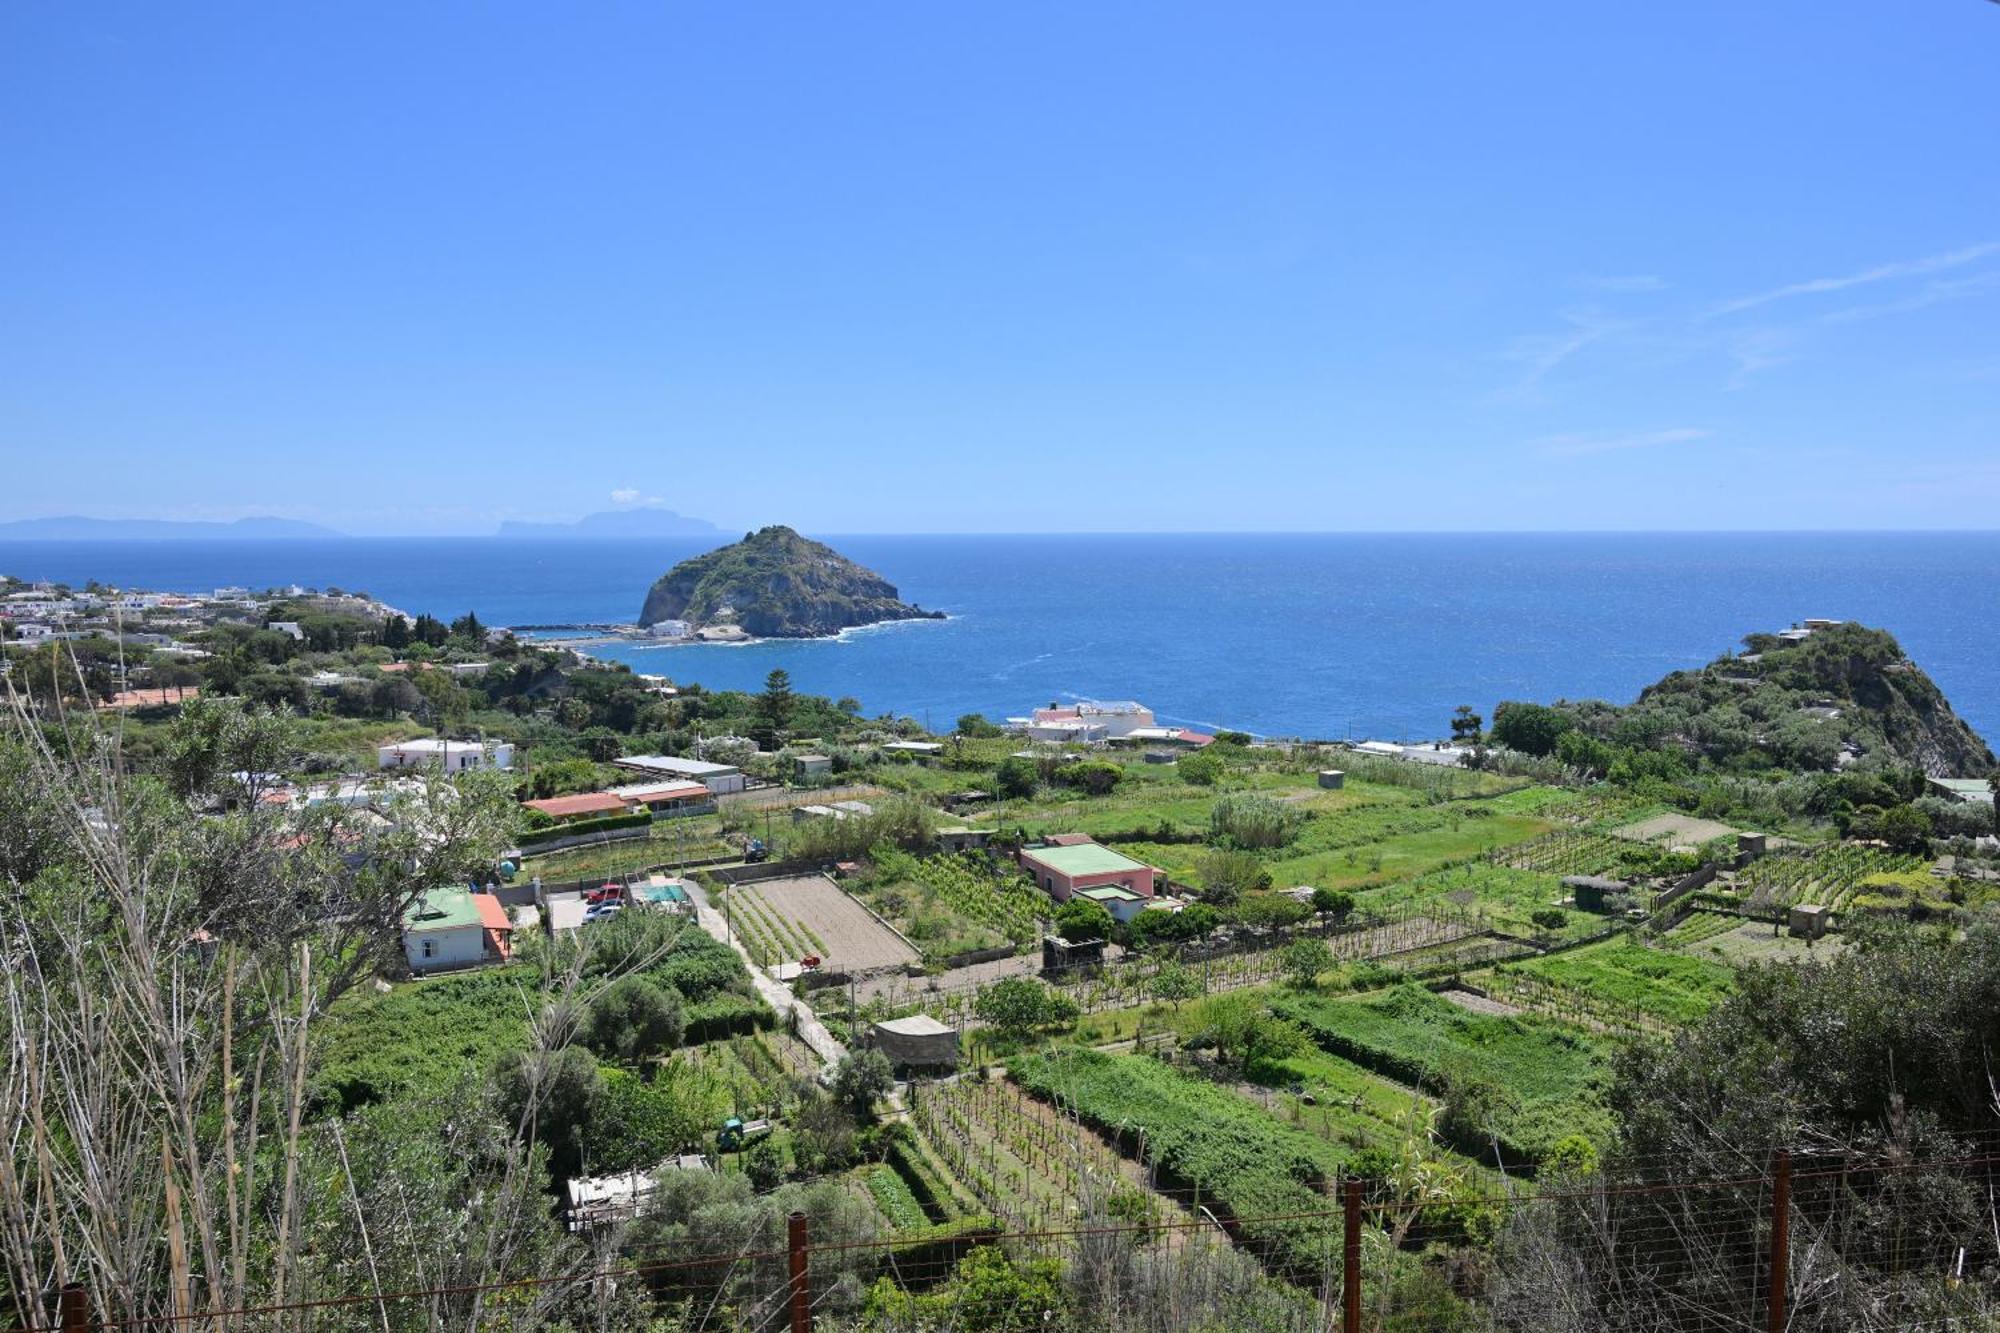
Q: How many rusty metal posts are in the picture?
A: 4